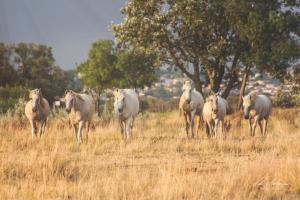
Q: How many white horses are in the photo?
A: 6